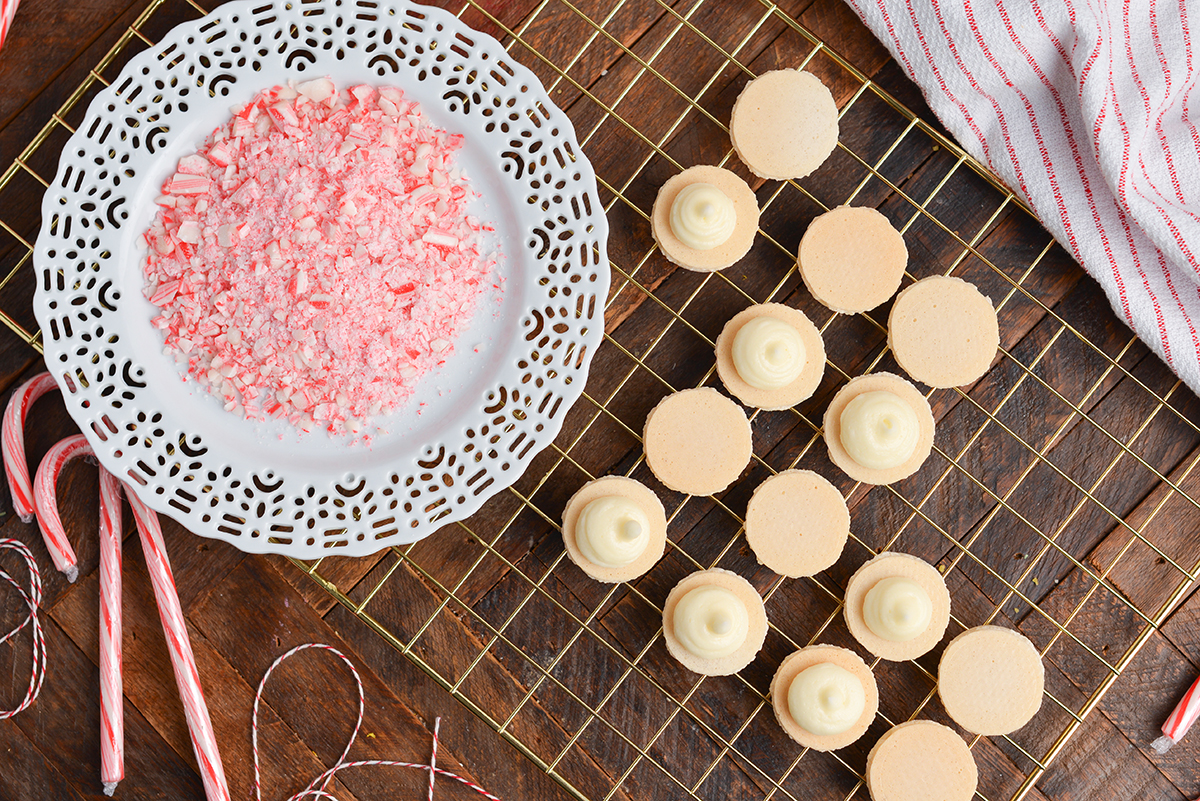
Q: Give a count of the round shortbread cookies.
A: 14